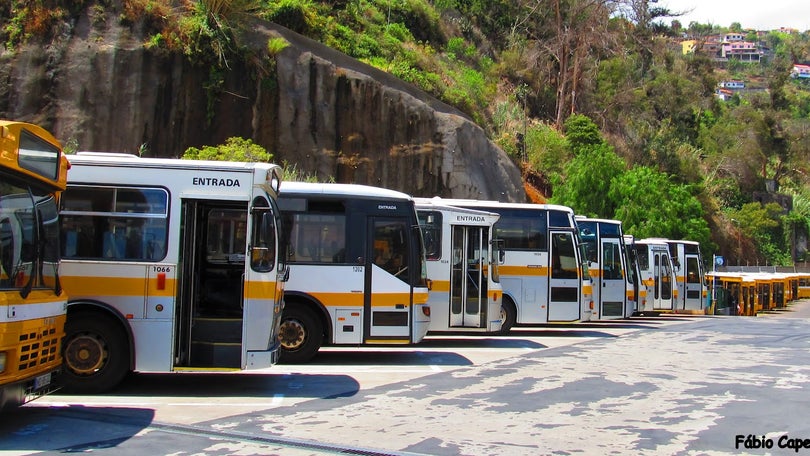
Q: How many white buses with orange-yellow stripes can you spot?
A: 8